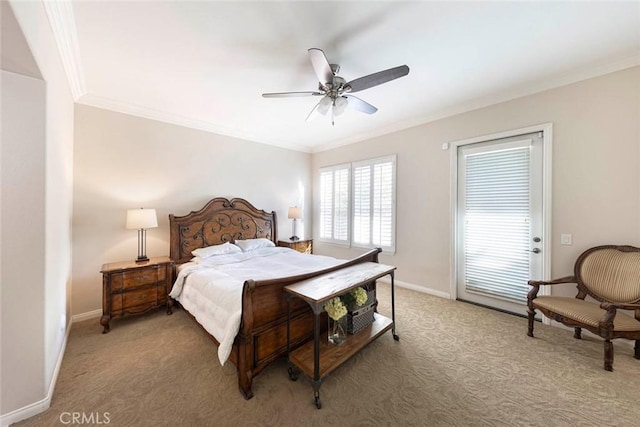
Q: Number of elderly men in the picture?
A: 0